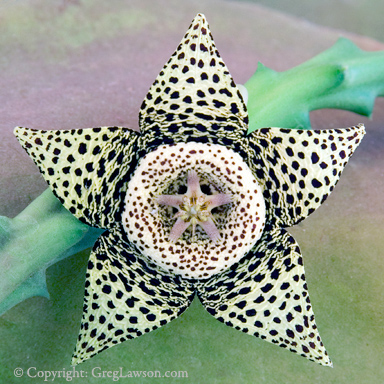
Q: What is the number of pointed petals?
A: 5